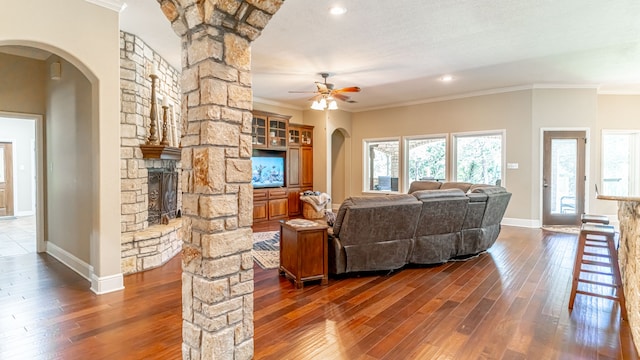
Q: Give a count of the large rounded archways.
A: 2